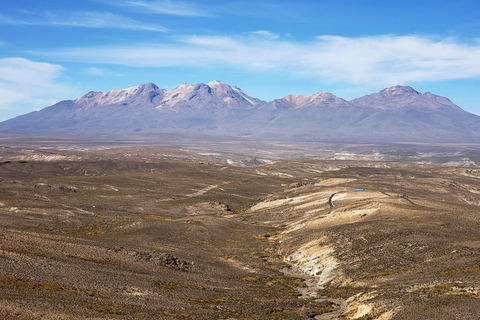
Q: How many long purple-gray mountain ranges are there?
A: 1